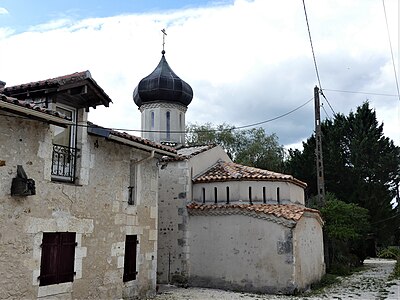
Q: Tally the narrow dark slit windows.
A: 6